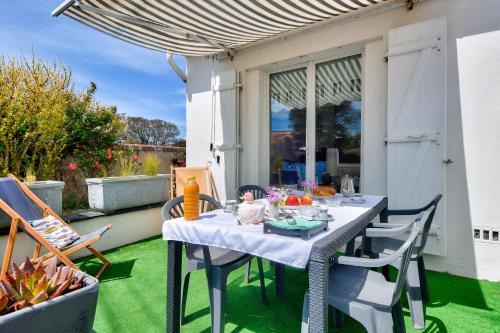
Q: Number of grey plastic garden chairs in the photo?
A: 4